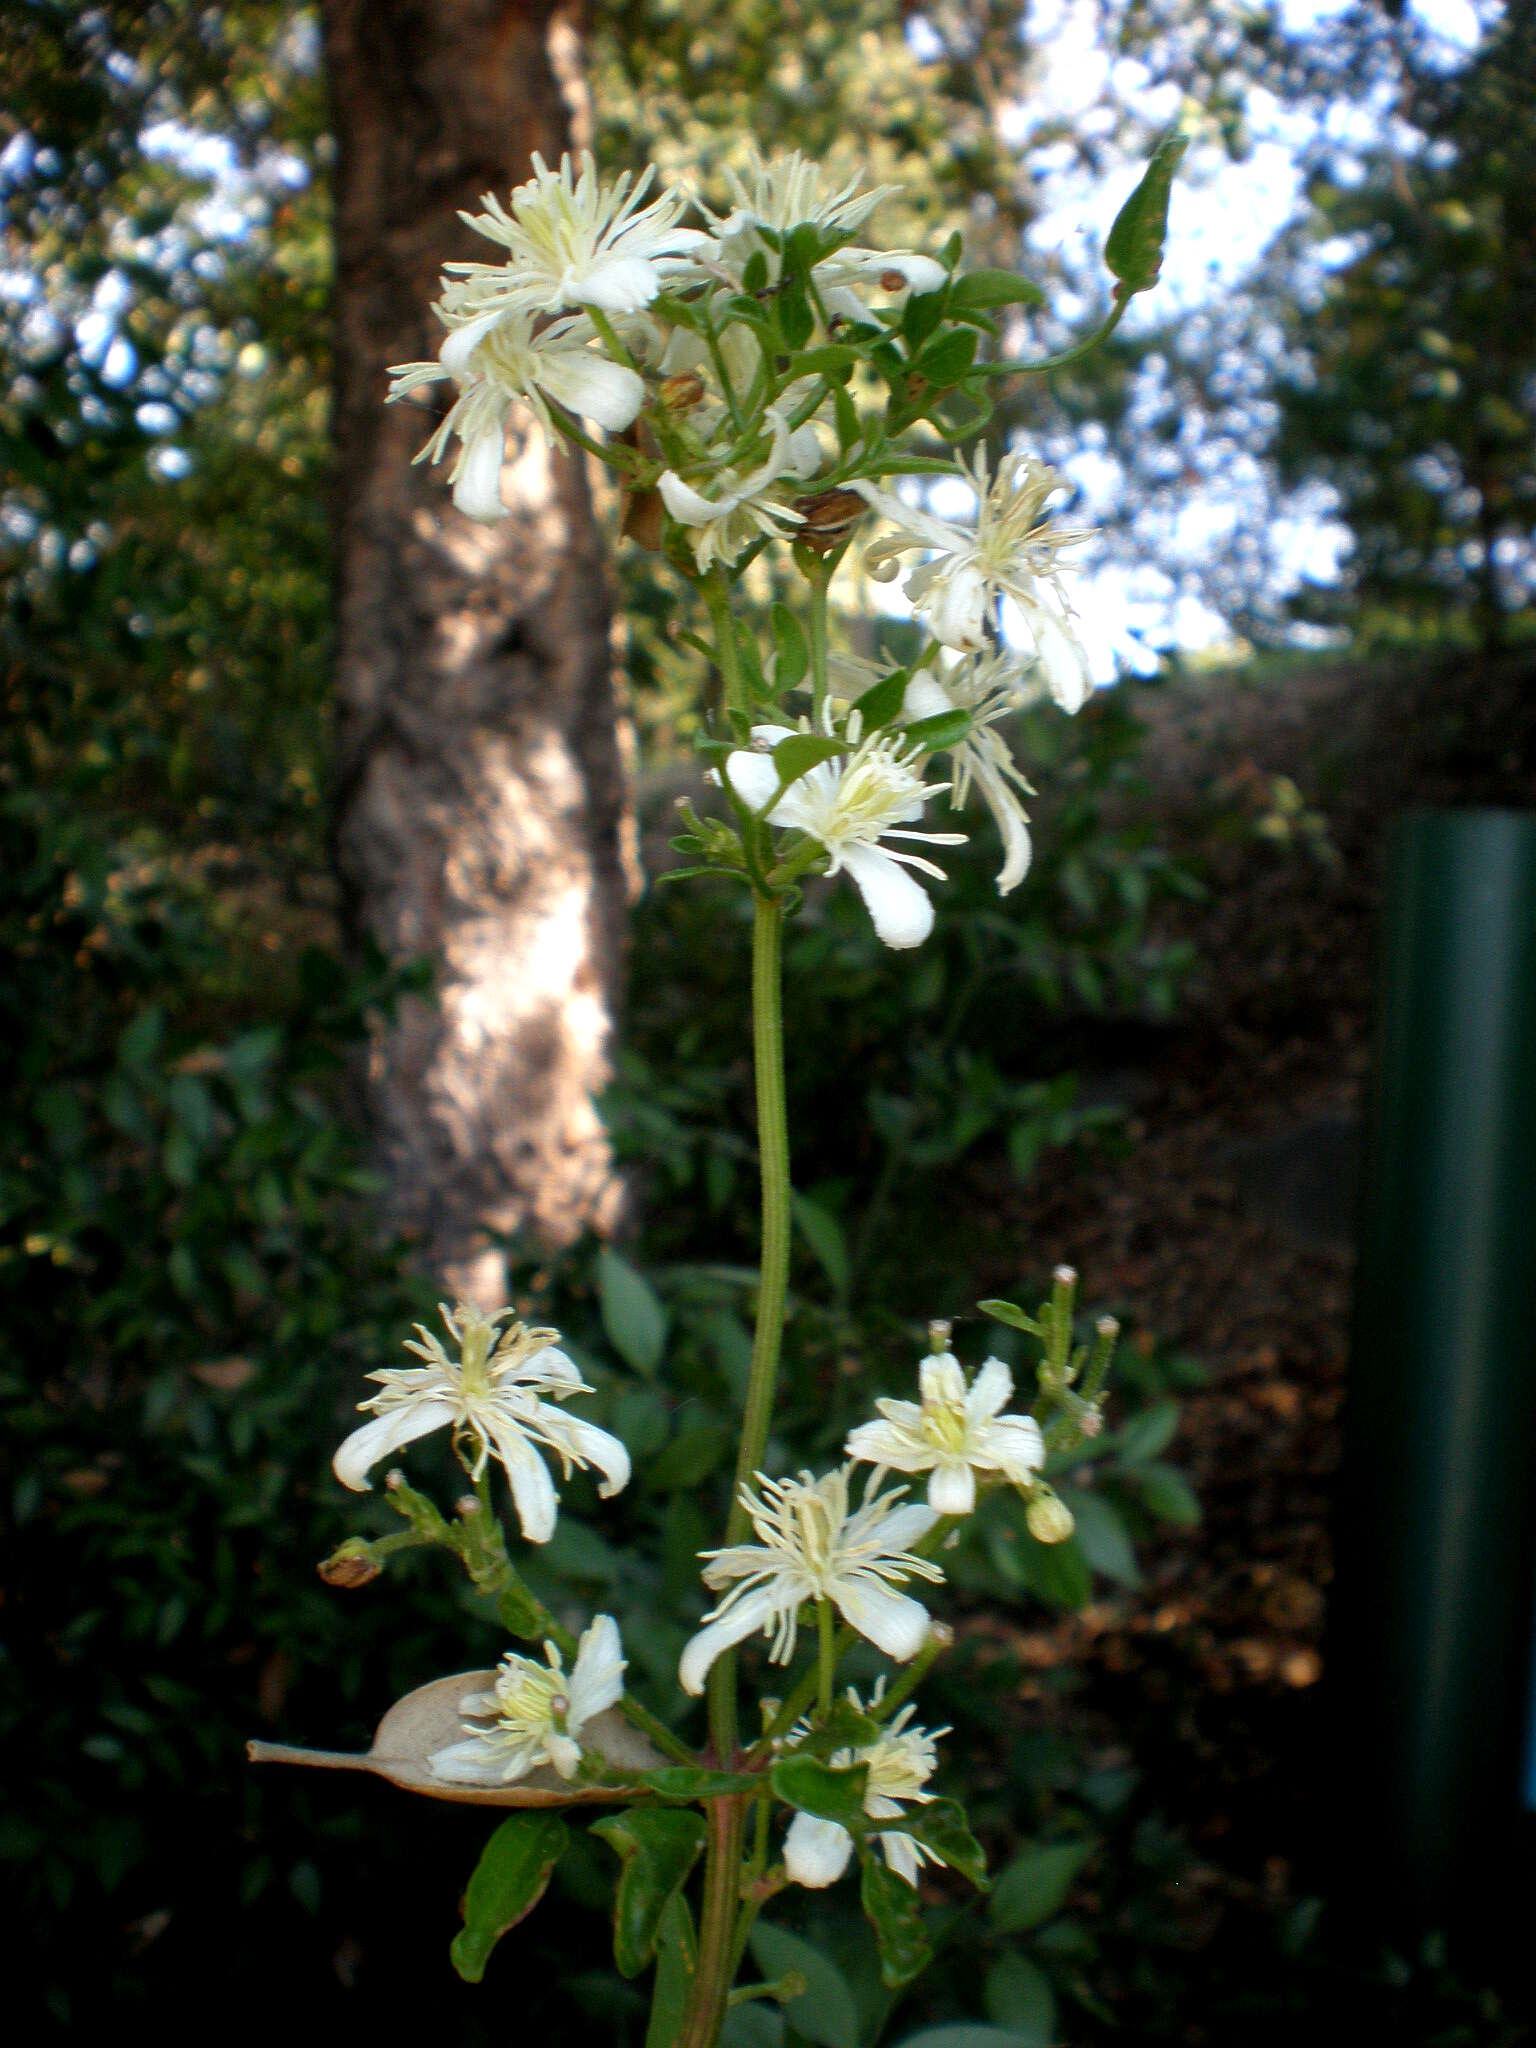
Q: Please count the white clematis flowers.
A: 12